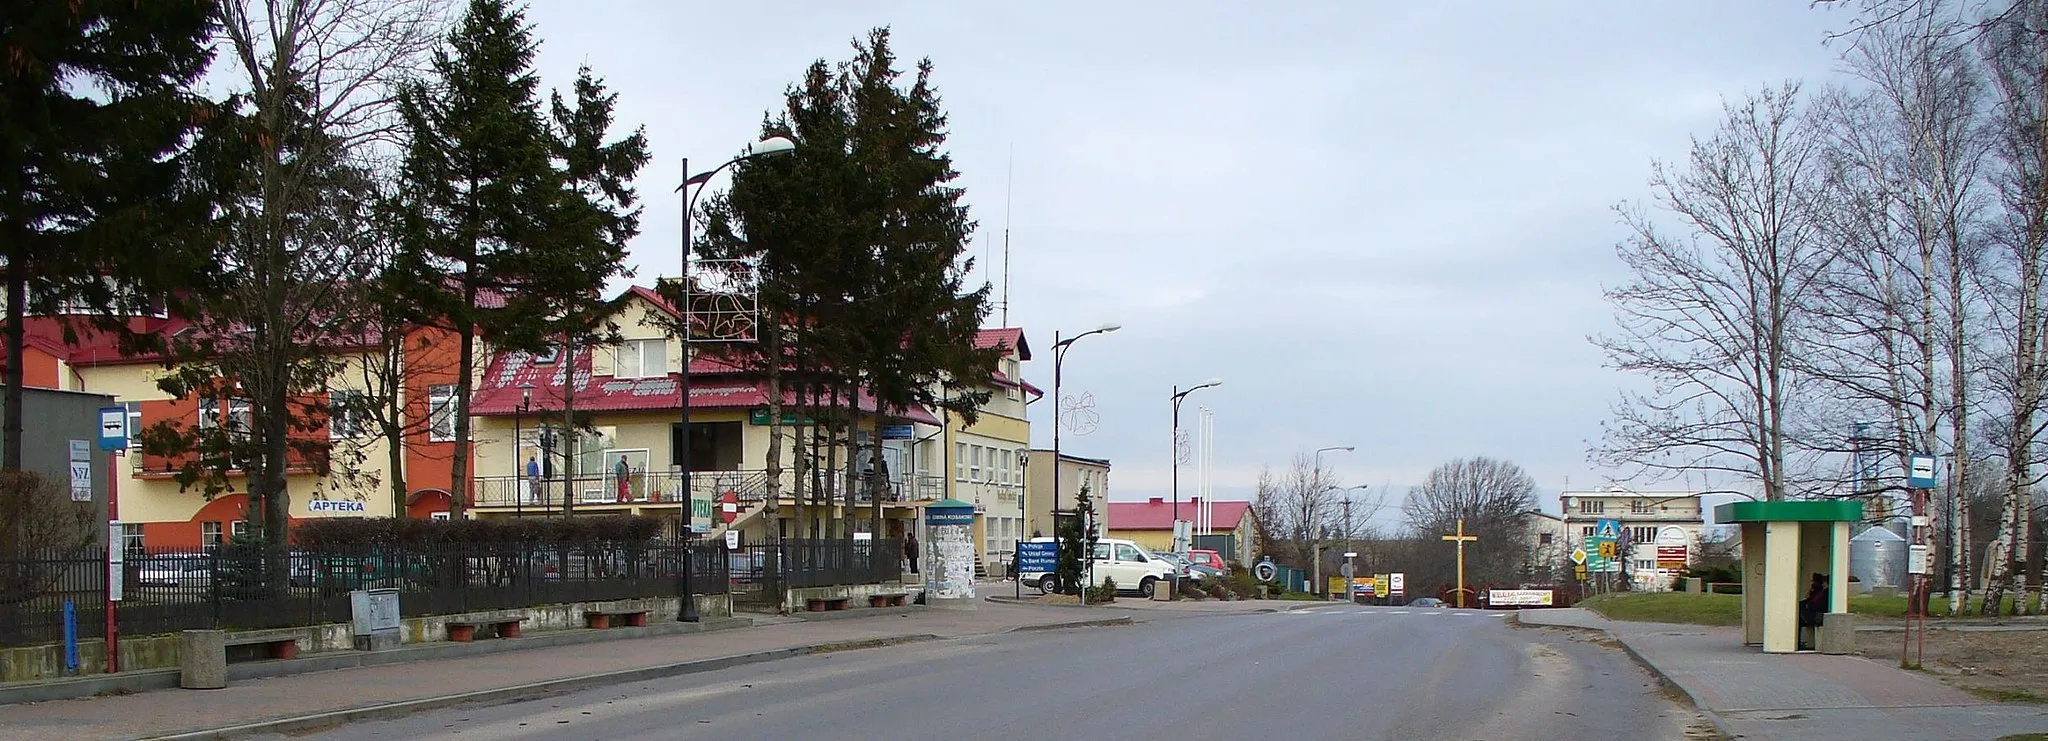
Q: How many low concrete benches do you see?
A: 5